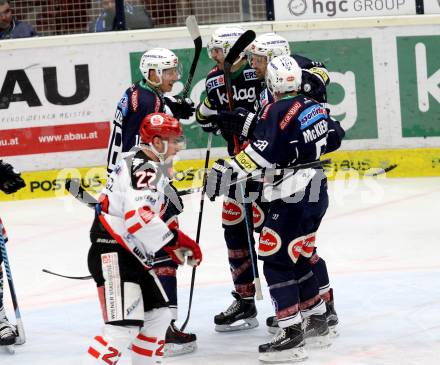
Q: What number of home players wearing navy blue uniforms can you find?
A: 4